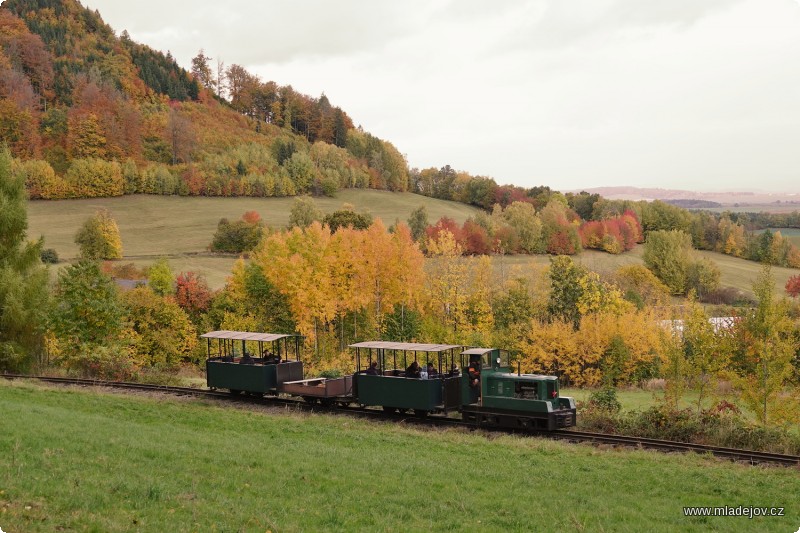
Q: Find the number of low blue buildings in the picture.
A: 1